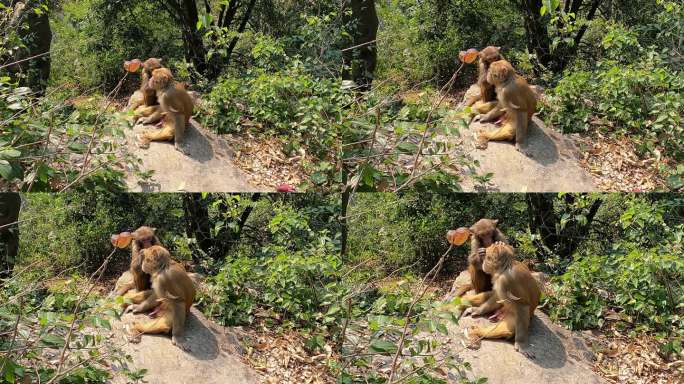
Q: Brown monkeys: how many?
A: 8